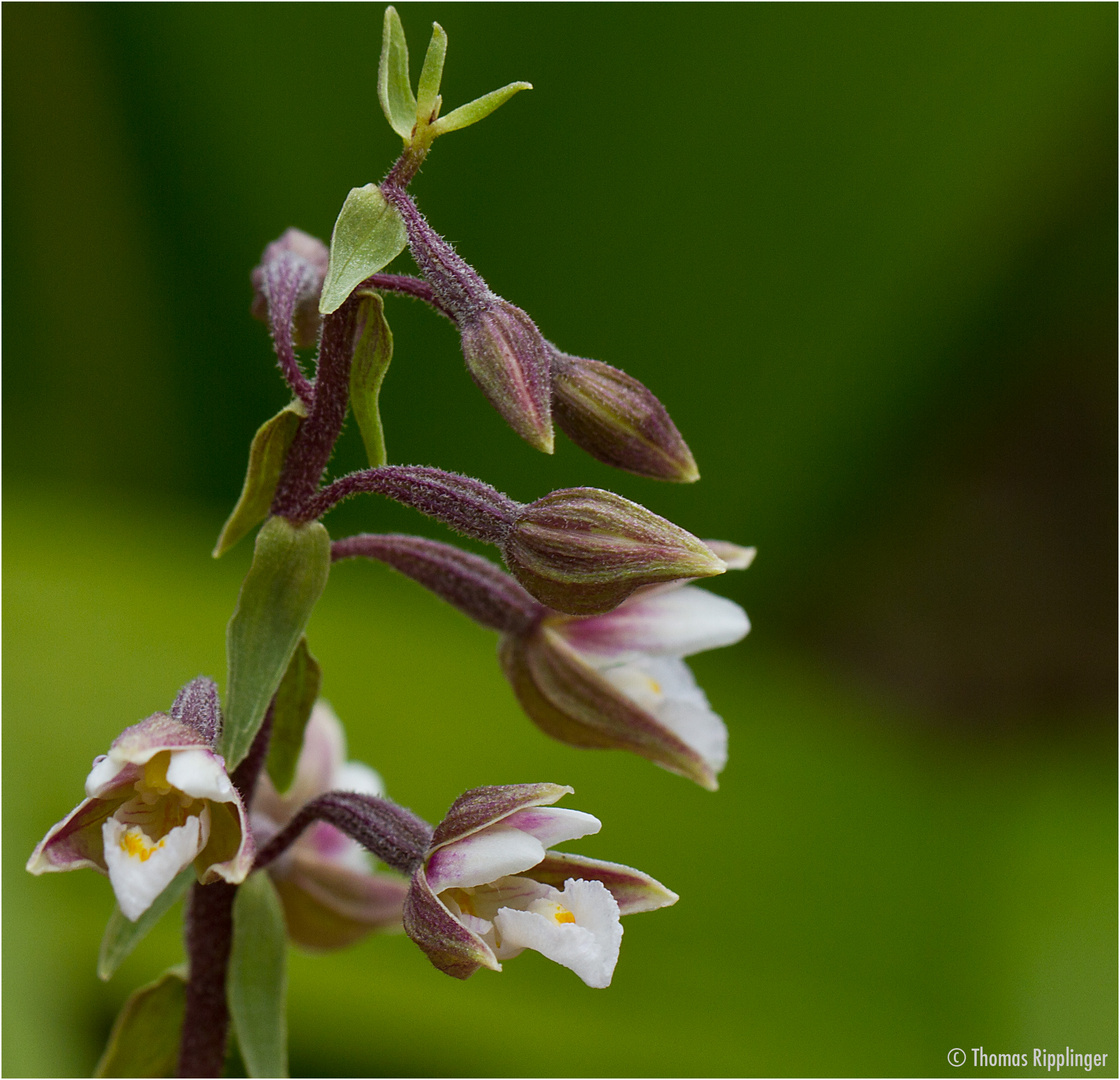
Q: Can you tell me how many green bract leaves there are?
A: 11